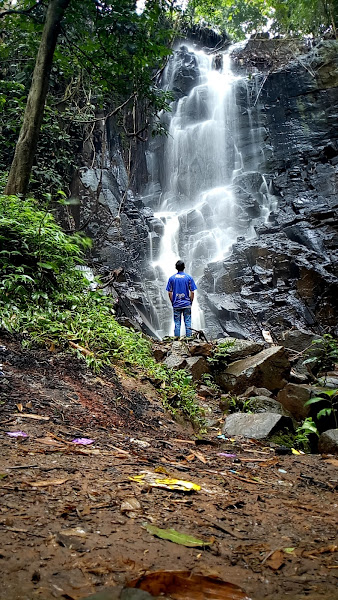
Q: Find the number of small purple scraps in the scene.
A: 3